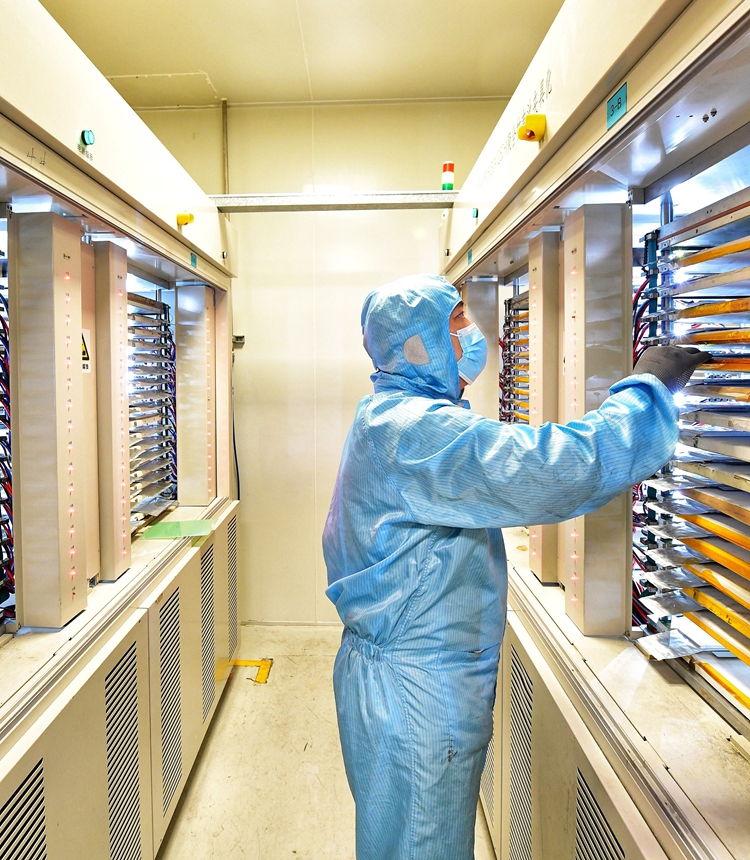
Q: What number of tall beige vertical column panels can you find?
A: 6